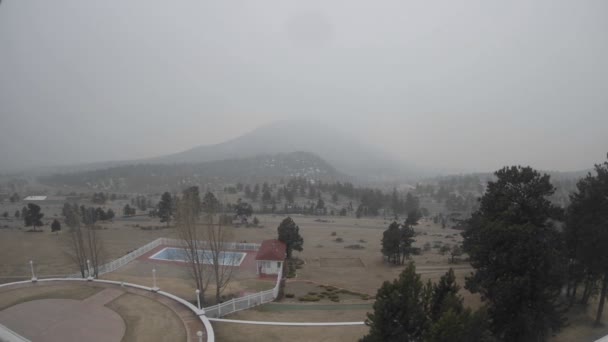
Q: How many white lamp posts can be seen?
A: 5